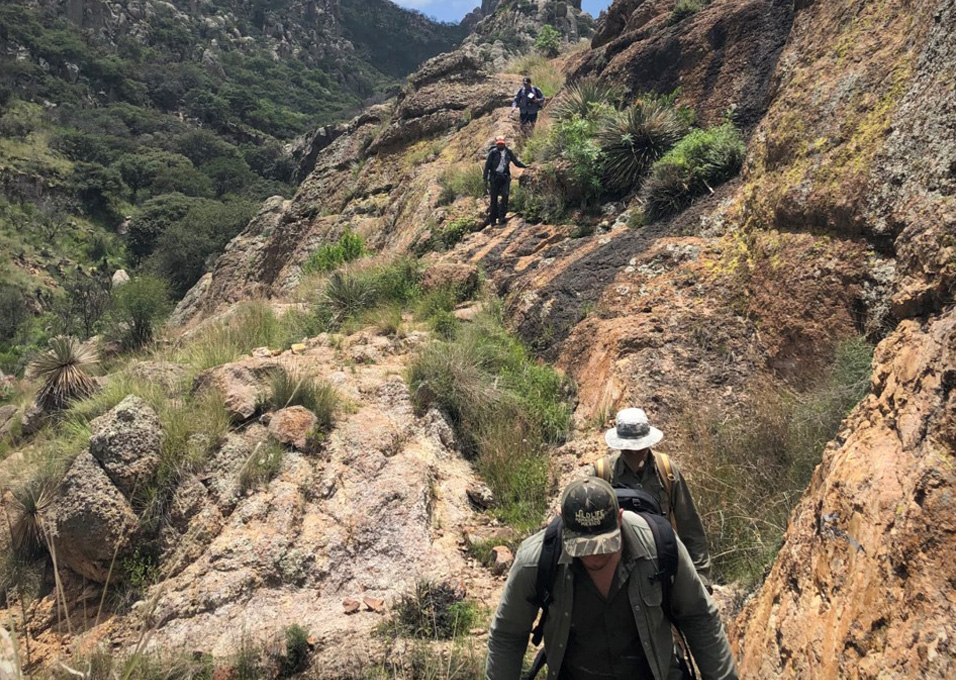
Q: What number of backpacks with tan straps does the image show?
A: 1